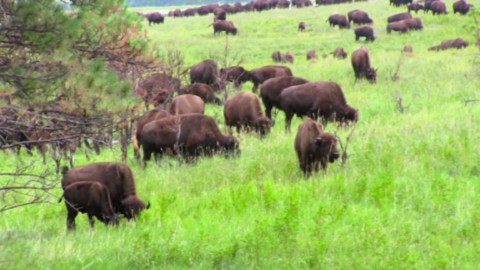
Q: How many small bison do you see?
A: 1